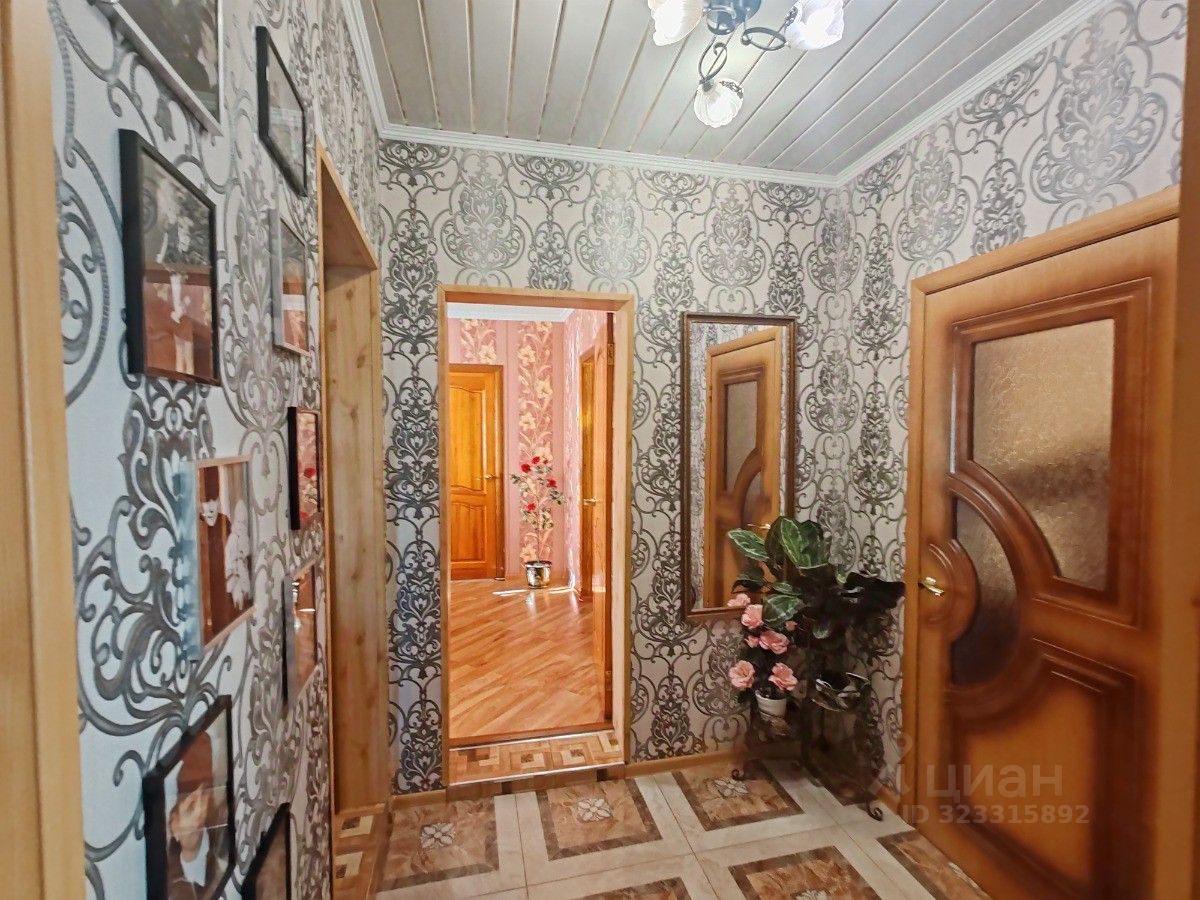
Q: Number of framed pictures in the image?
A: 9